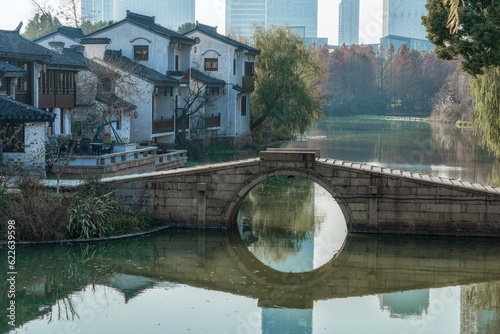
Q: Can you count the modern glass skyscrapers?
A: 4